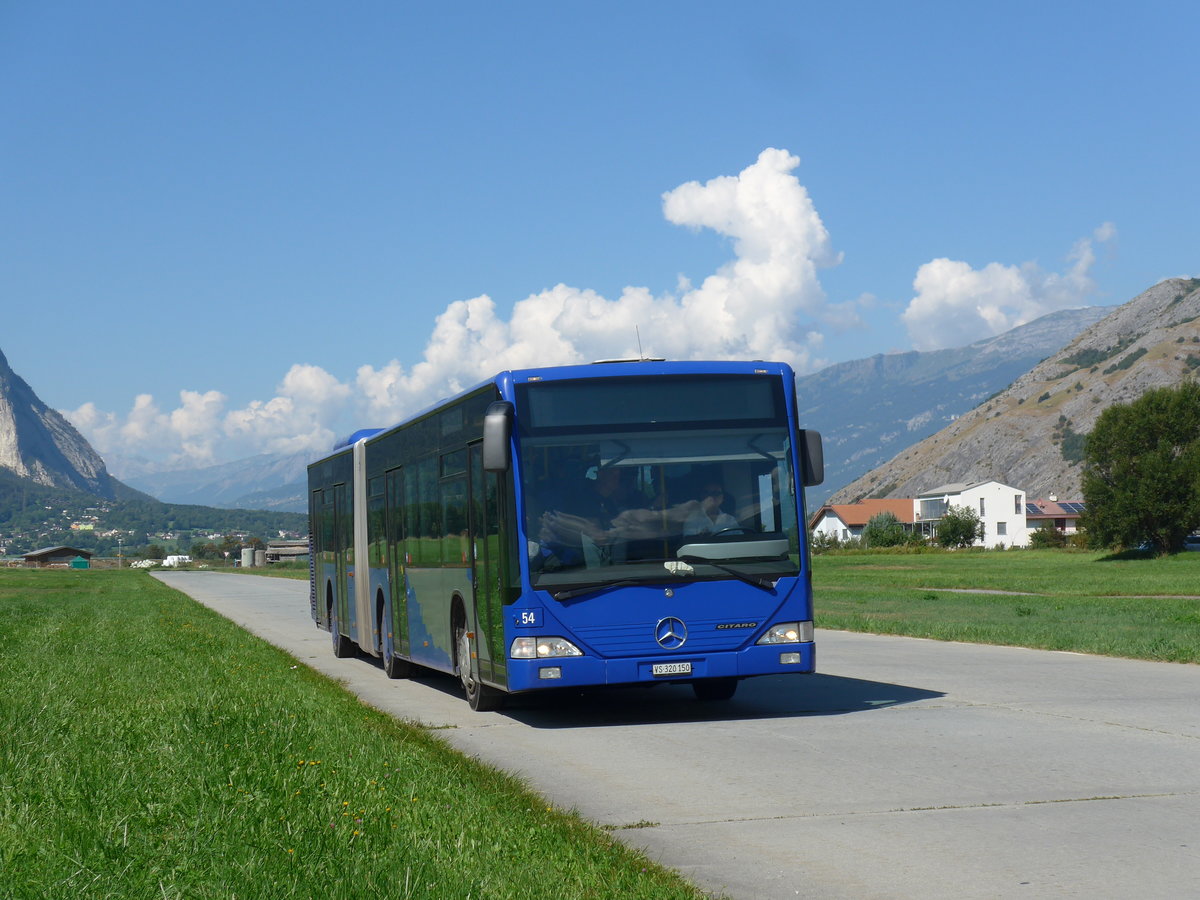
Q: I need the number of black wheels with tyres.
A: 4